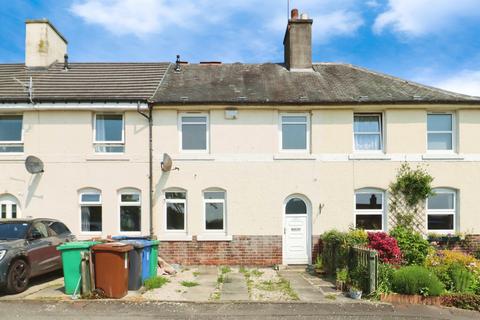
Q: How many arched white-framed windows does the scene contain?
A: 6